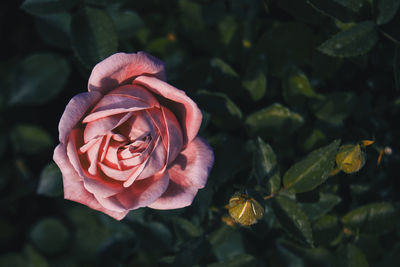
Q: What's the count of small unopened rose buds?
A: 2